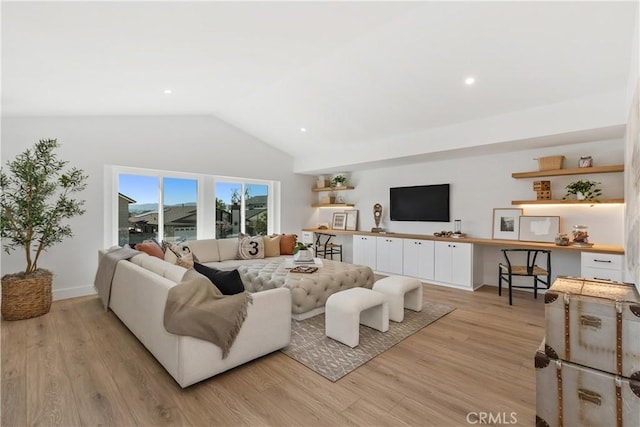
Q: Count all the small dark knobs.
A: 8